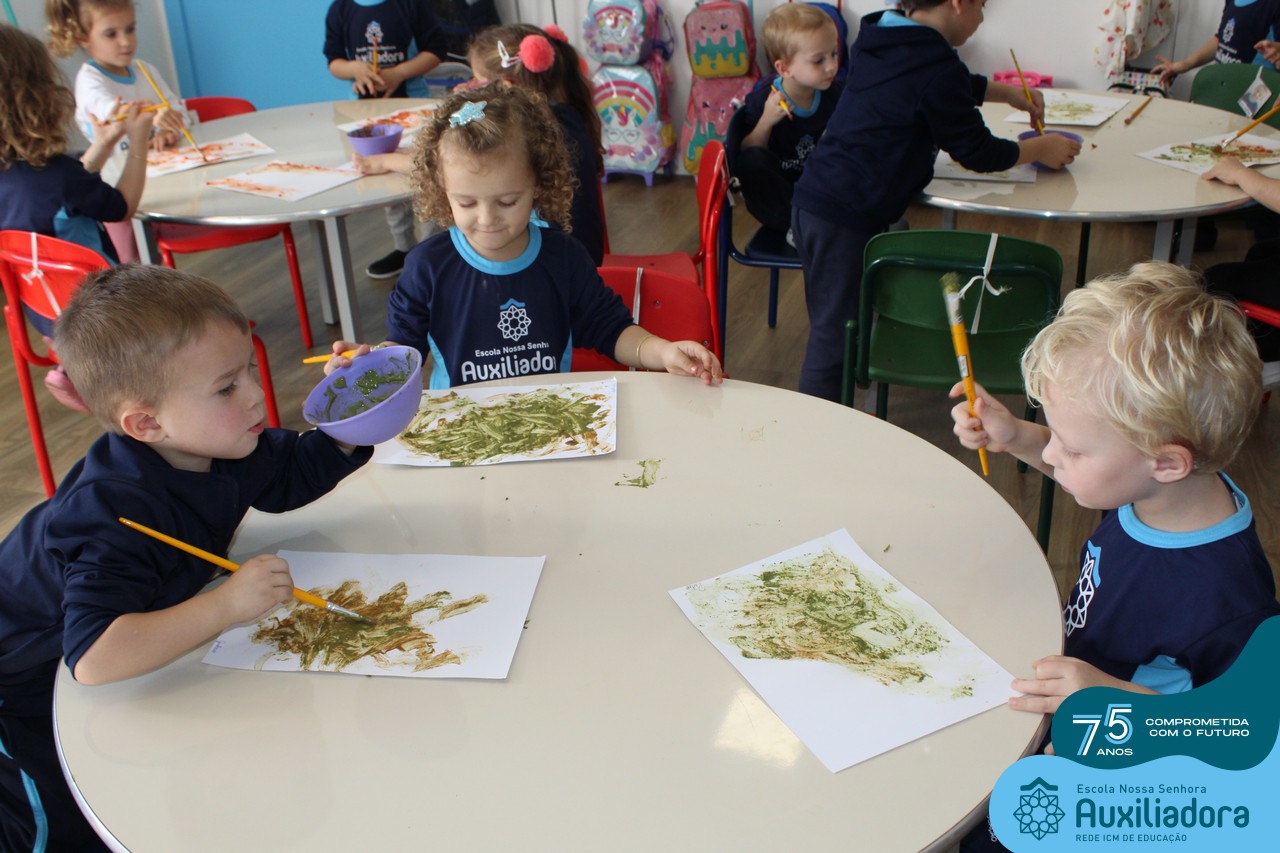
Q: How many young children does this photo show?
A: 11